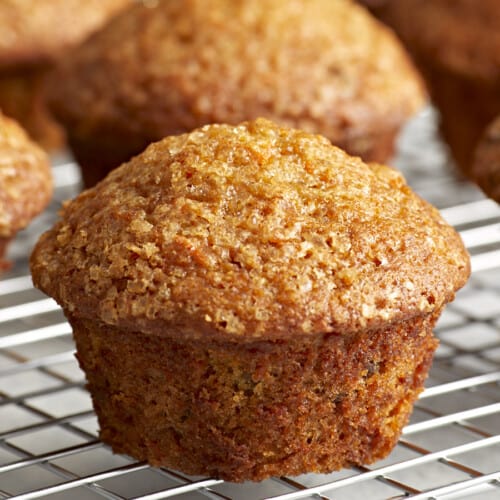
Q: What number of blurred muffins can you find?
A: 5